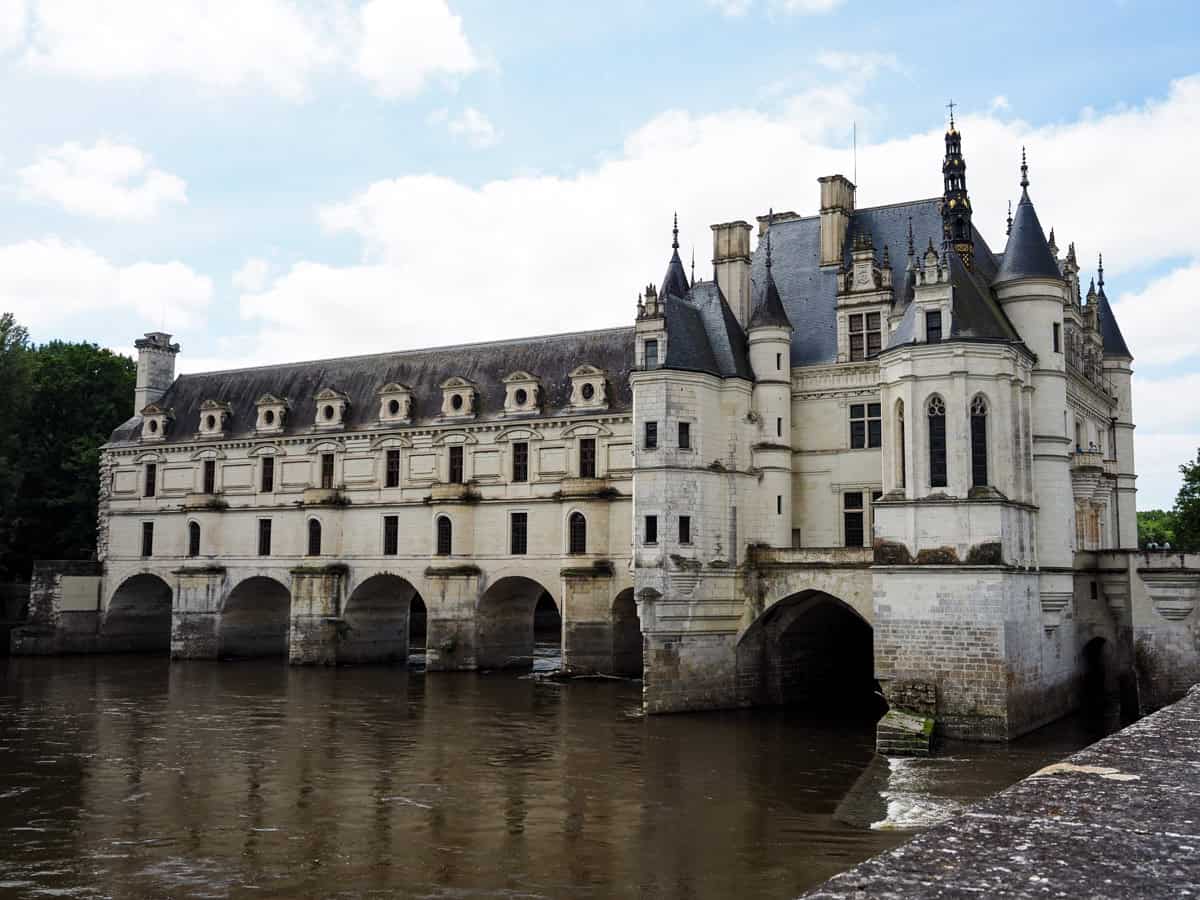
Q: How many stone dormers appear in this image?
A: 11